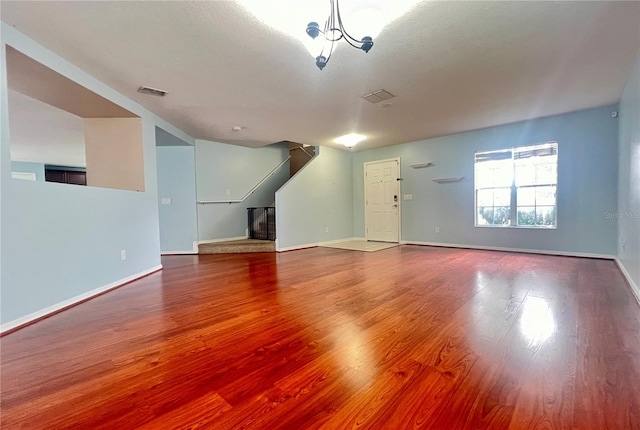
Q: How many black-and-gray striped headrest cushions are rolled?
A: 0